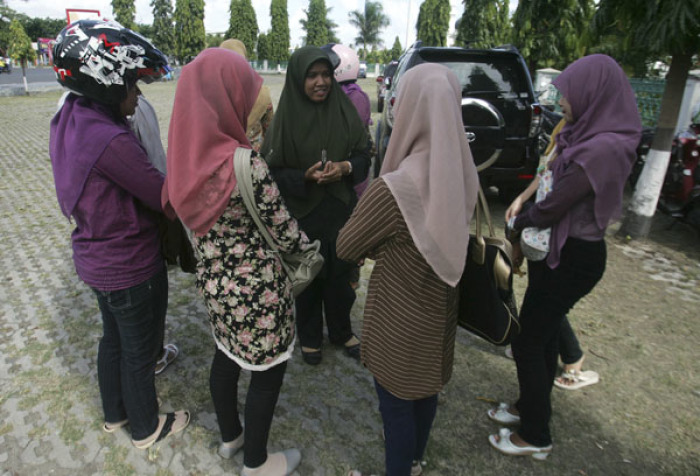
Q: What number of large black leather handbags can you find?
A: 1